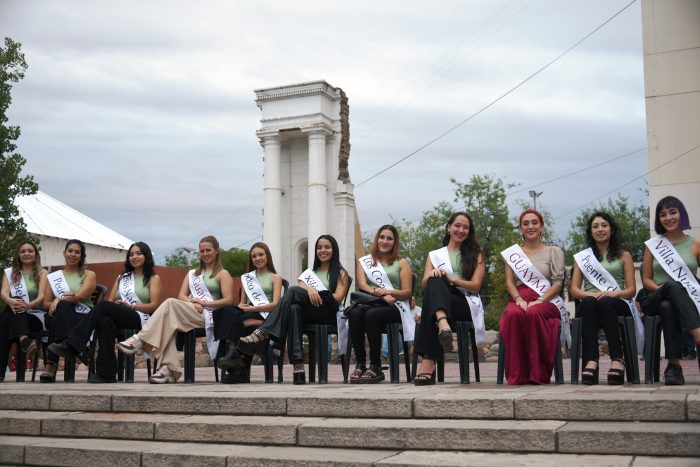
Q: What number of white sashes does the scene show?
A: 11